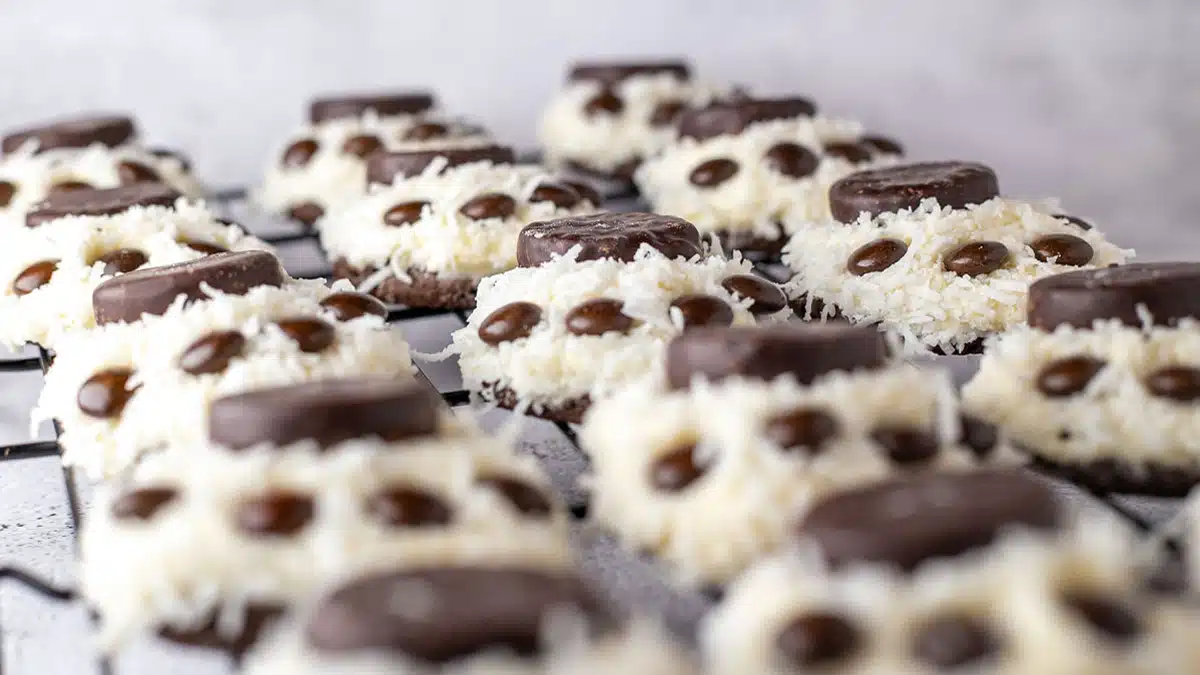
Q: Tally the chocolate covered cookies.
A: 14